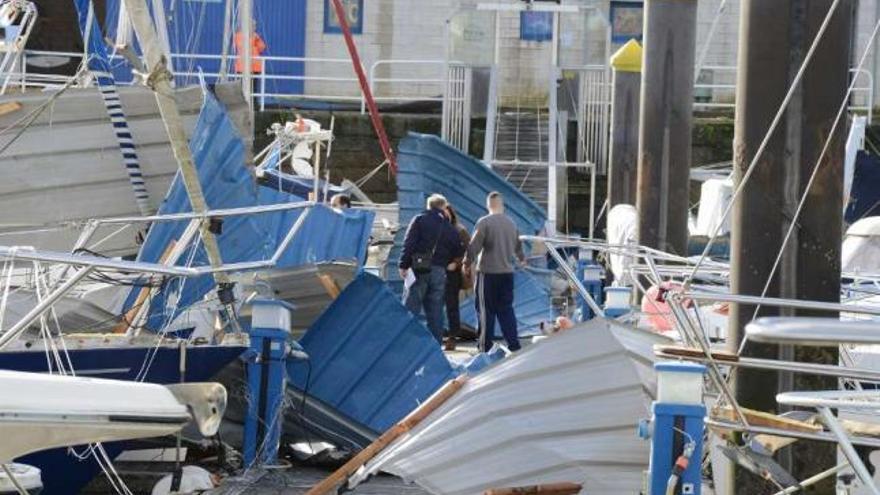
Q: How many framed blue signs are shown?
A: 3